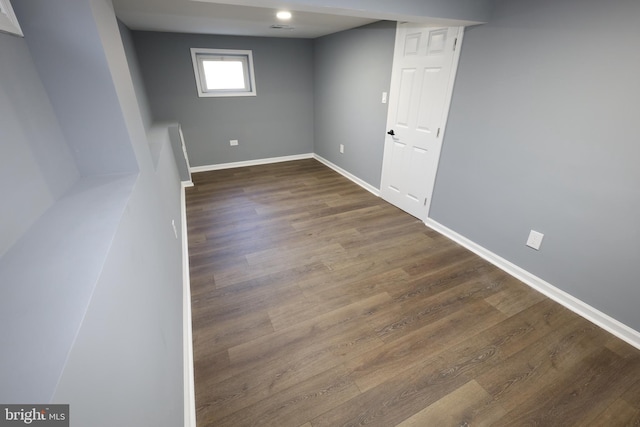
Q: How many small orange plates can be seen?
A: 0